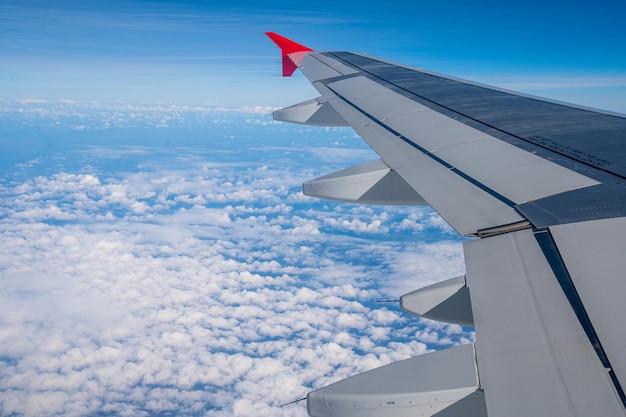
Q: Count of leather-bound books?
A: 0